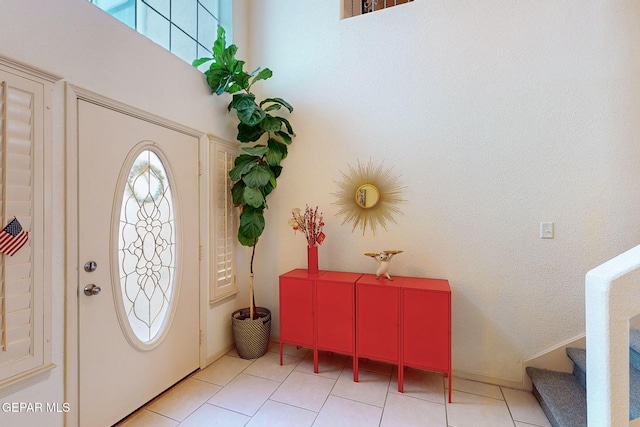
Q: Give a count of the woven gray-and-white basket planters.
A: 1